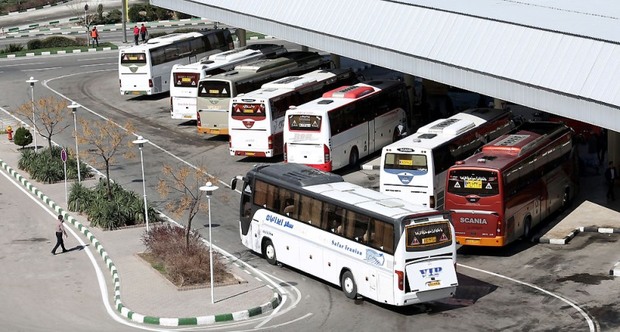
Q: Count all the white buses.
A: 6